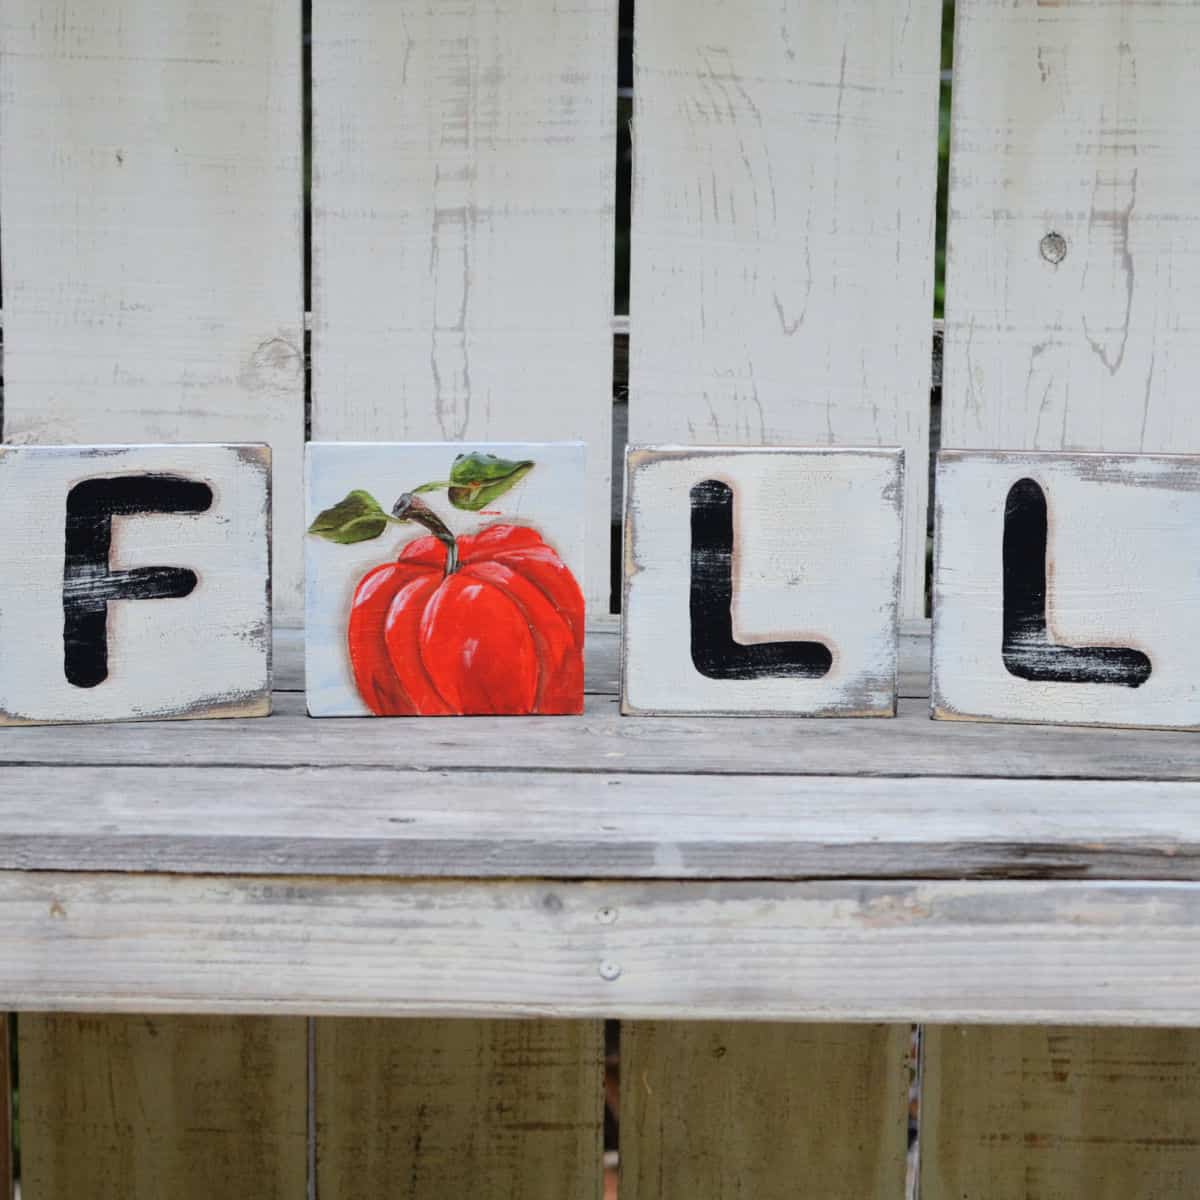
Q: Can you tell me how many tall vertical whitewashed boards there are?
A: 4